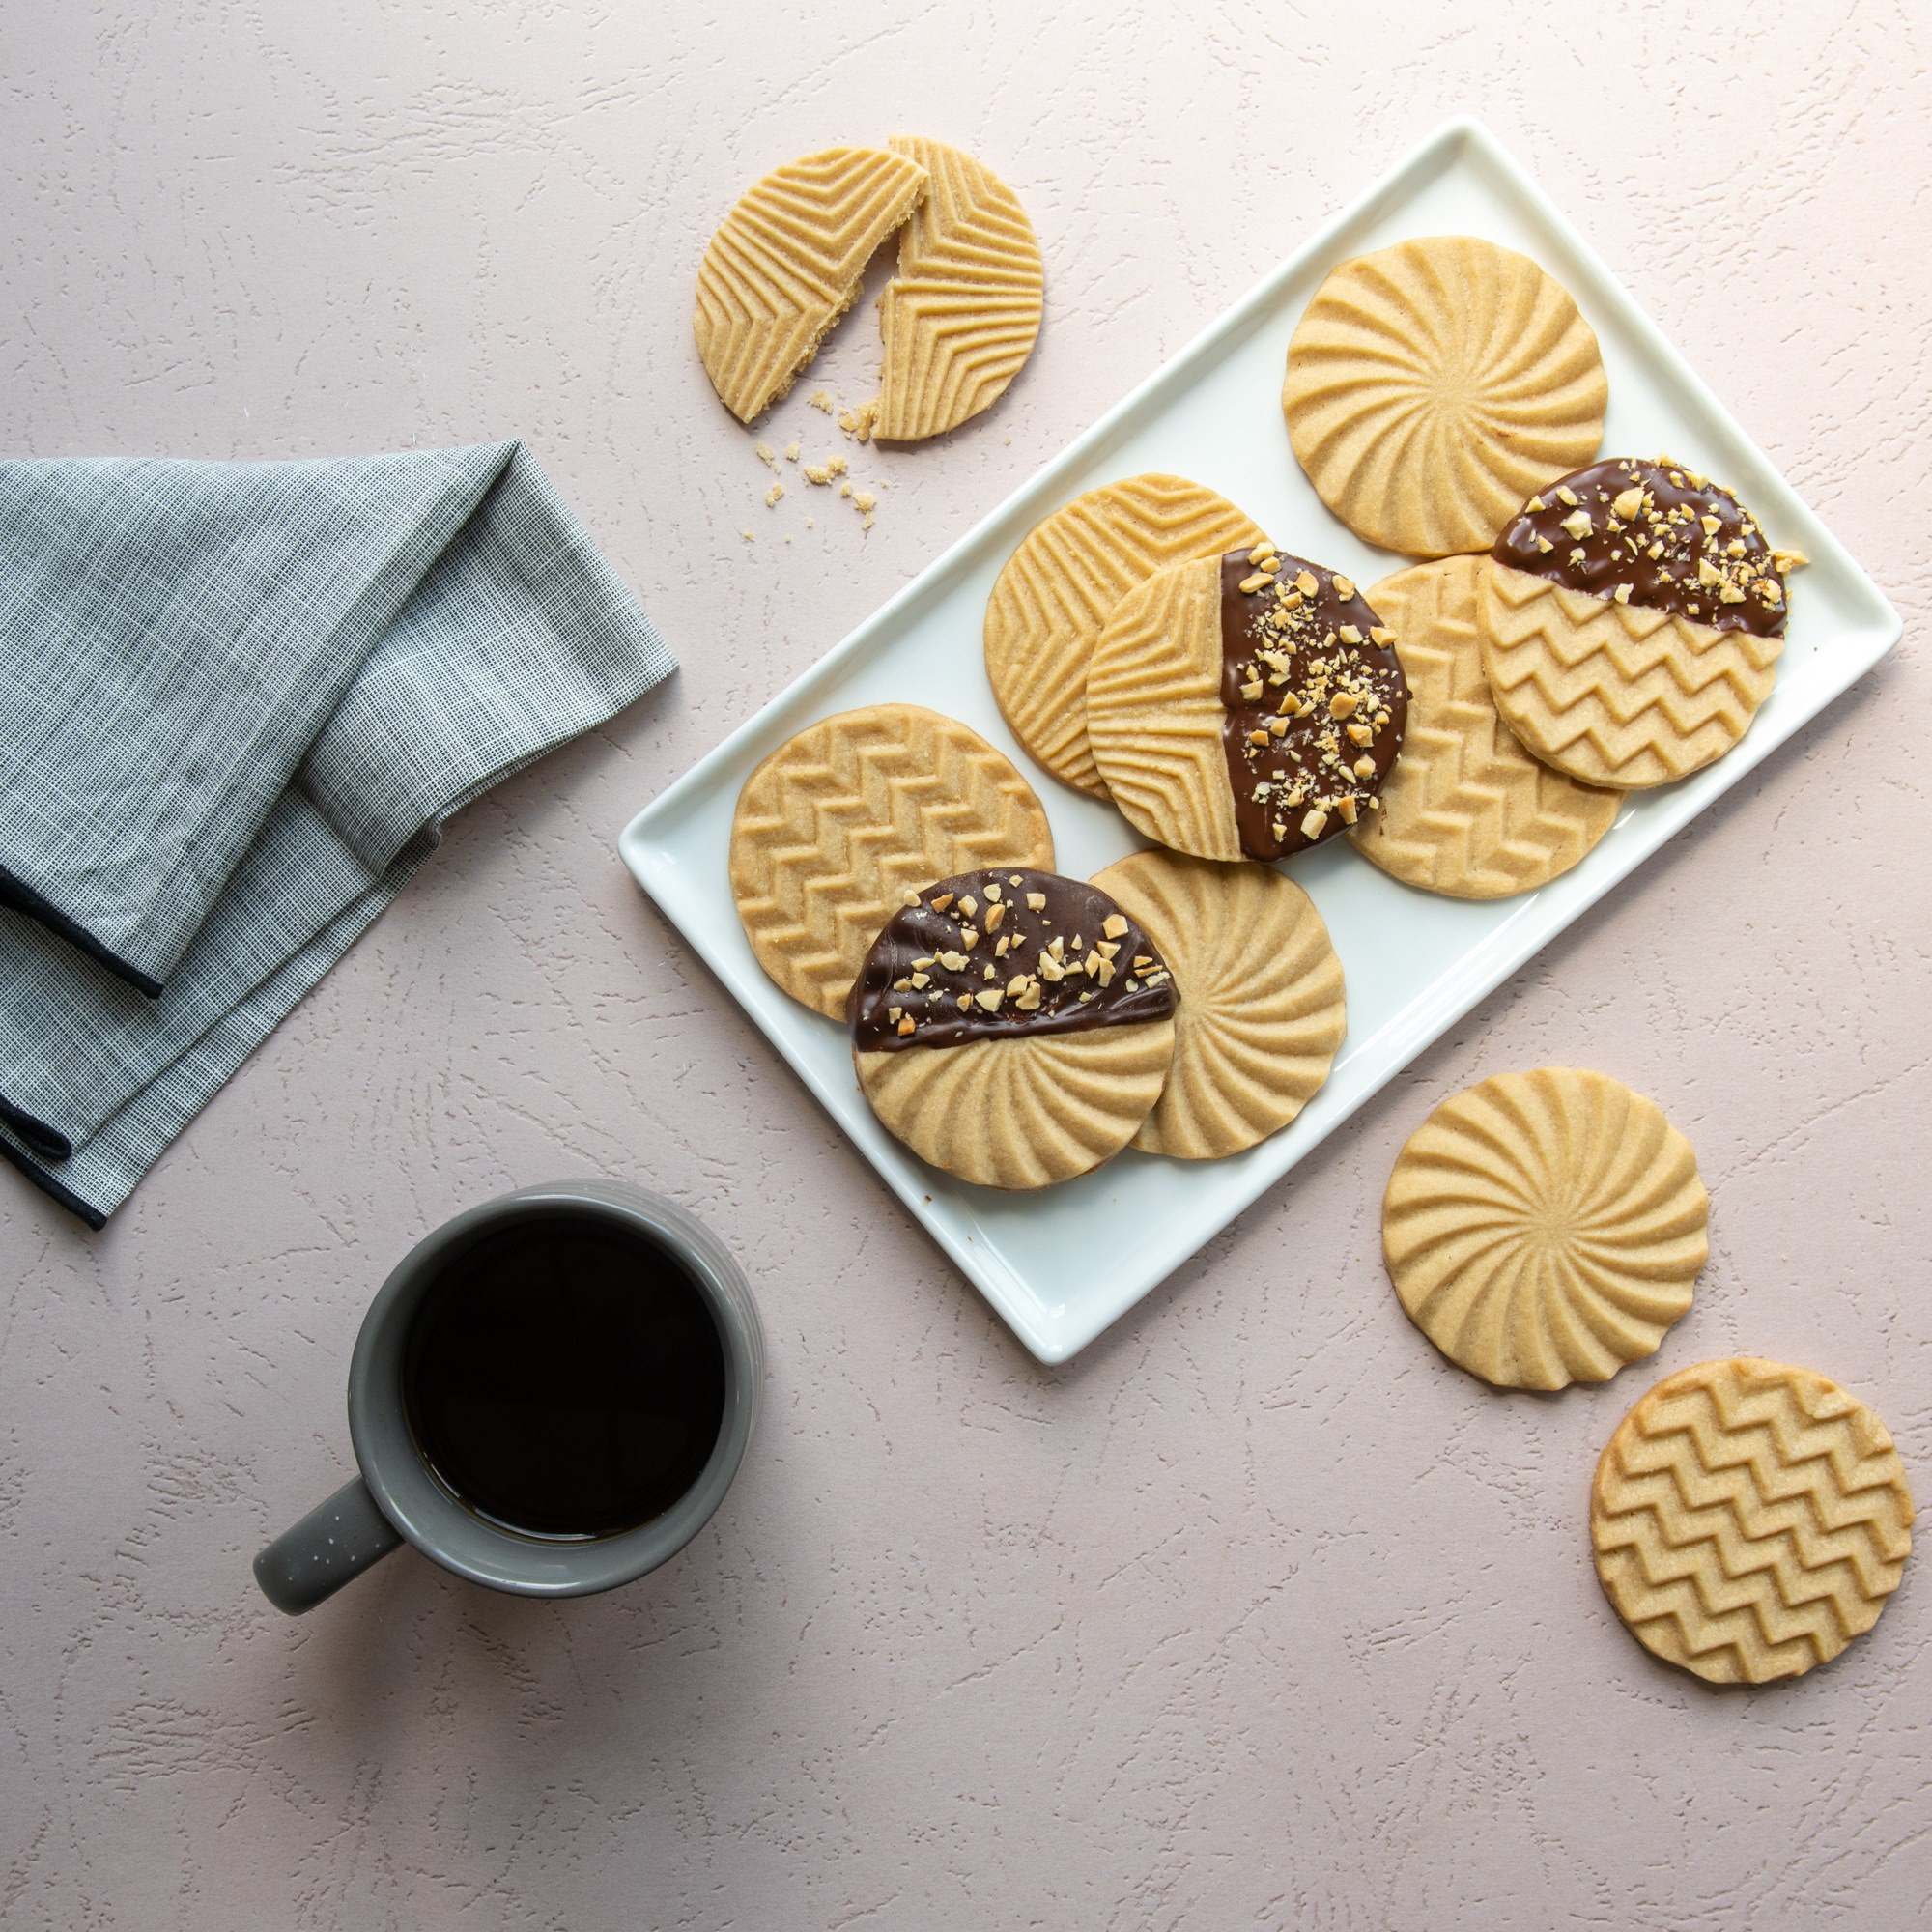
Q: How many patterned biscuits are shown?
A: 11